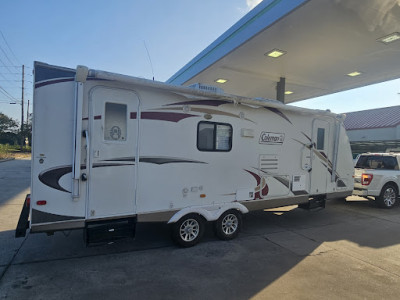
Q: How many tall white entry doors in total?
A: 2